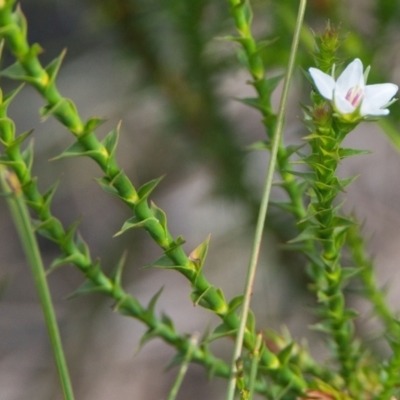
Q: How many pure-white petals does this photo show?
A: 5